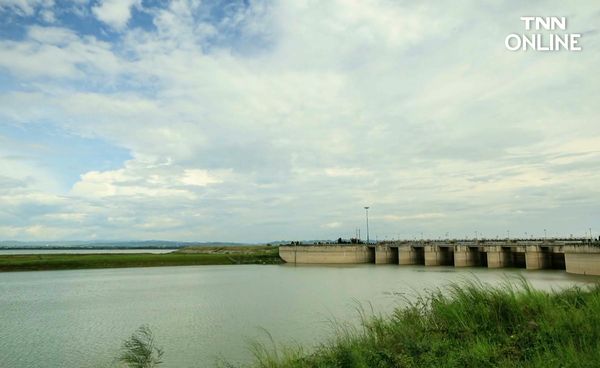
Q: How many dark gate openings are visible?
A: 7